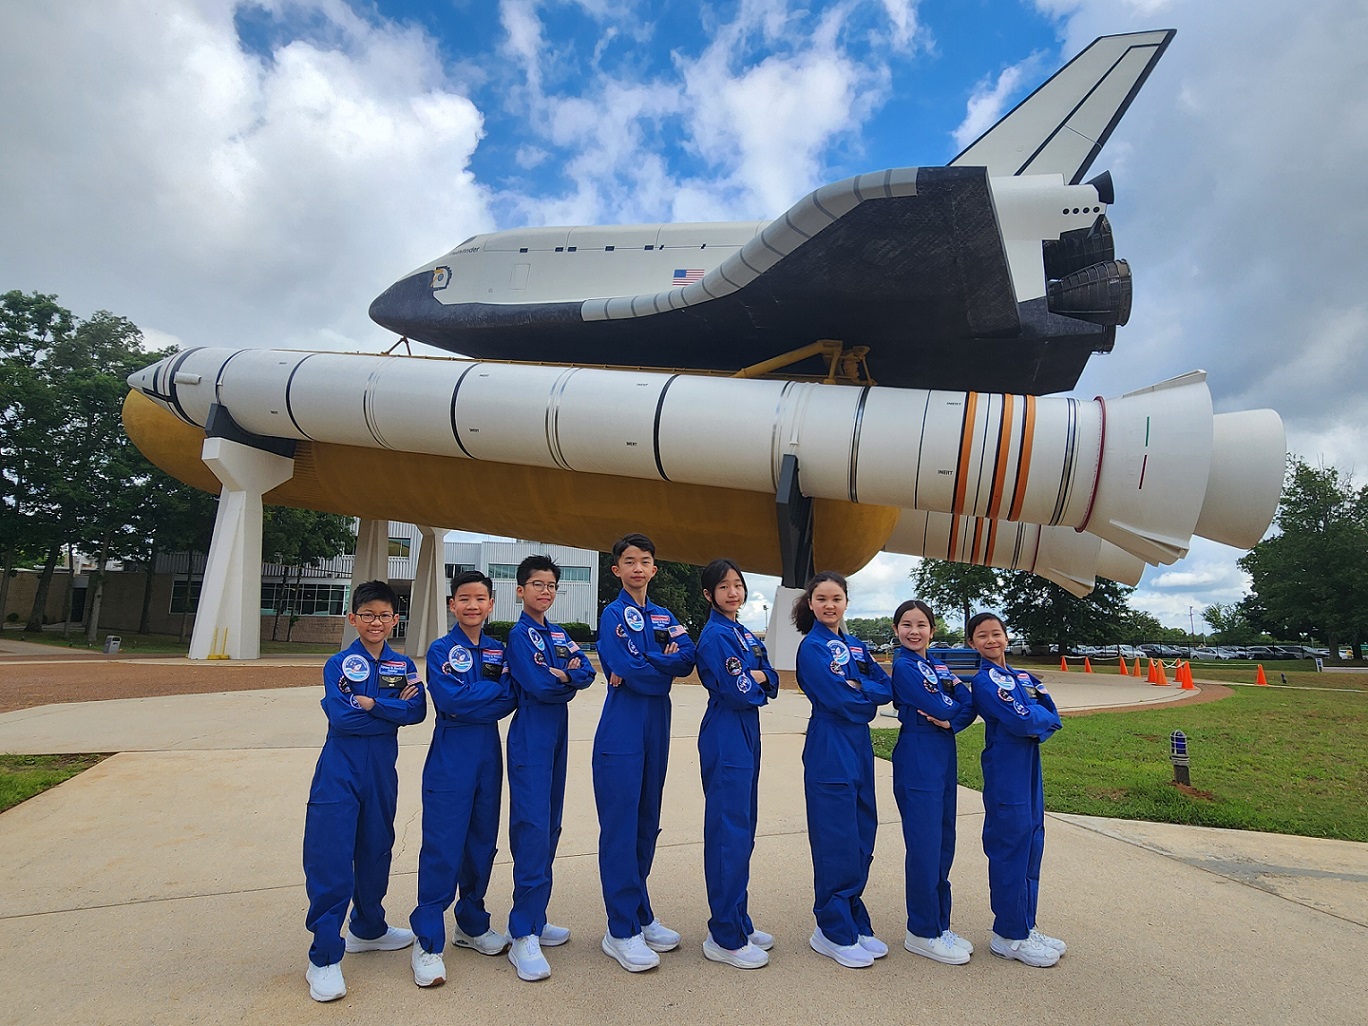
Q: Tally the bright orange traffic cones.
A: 9